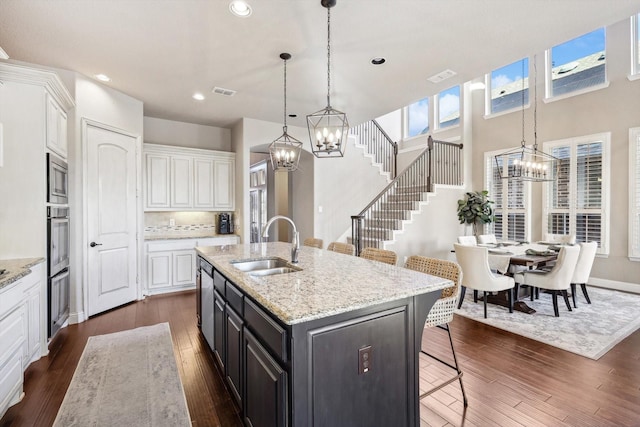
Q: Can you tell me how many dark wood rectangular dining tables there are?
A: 1